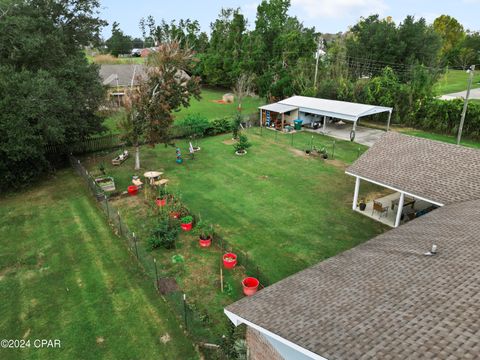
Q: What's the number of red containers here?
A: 7